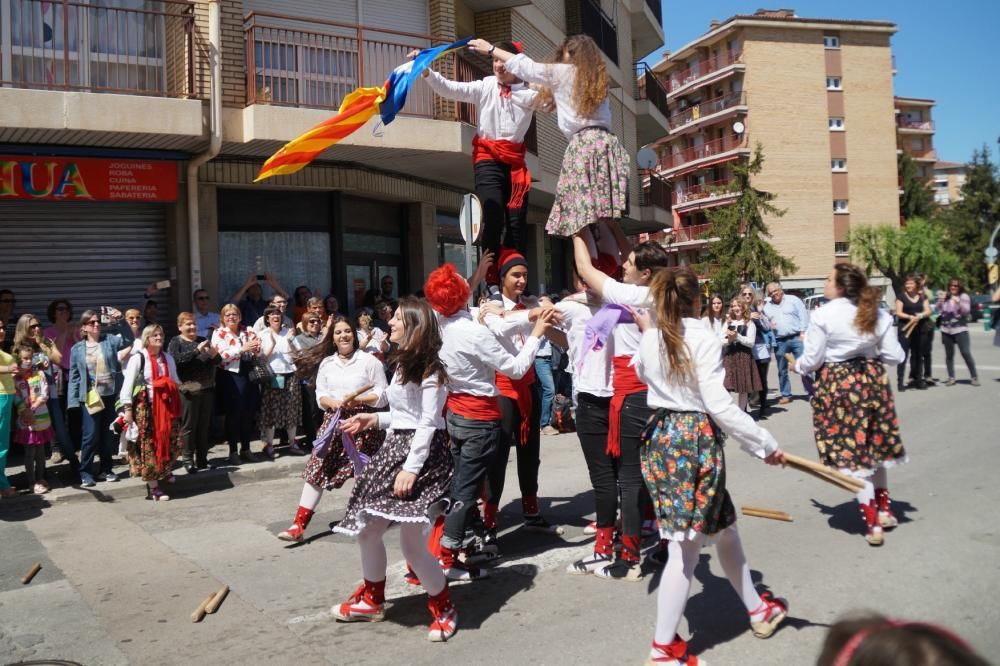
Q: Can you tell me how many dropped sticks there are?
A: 5